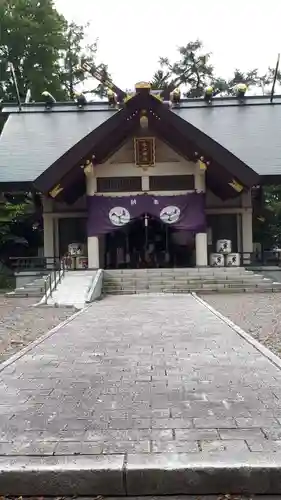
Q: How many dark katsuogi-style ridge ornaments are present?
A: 6